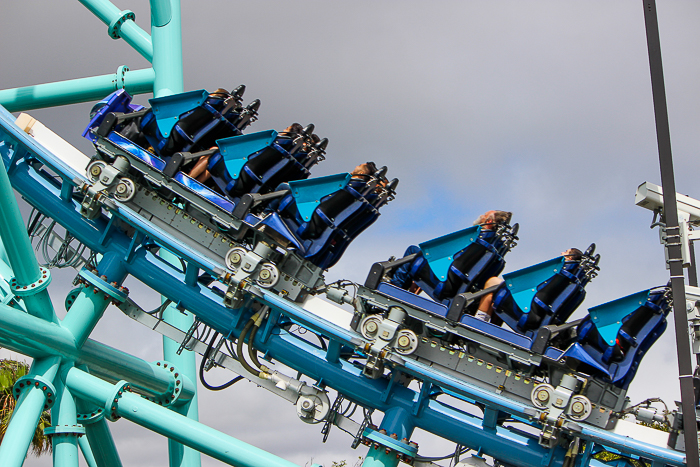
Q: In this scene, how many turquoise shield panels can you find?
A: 6